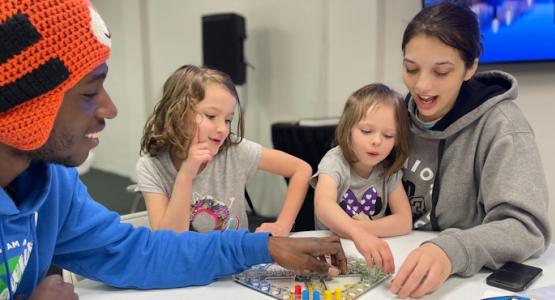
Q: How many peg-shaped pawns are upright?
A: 5